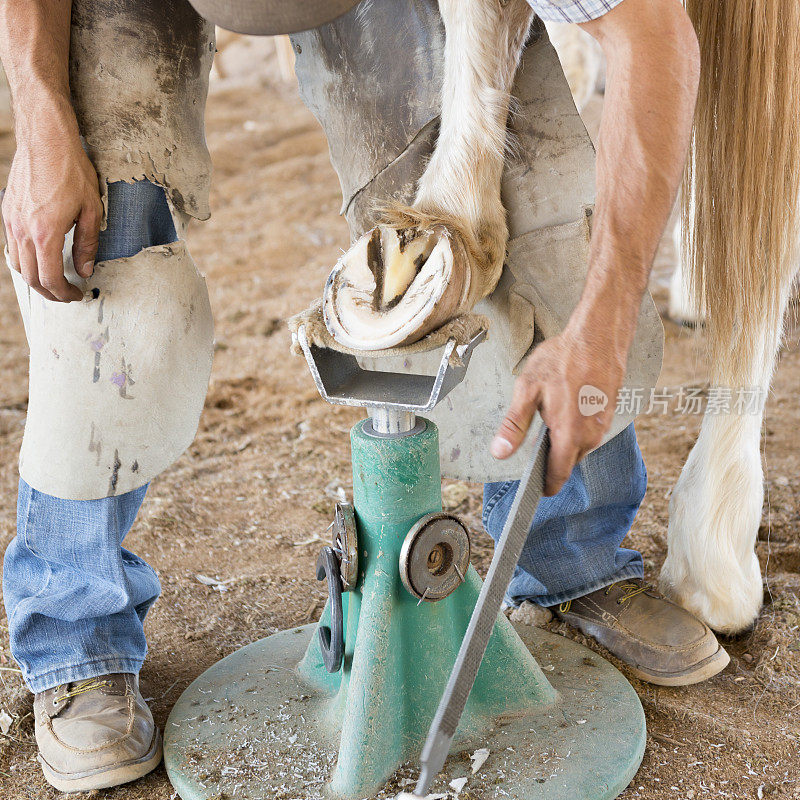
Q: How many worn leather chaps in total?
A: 2